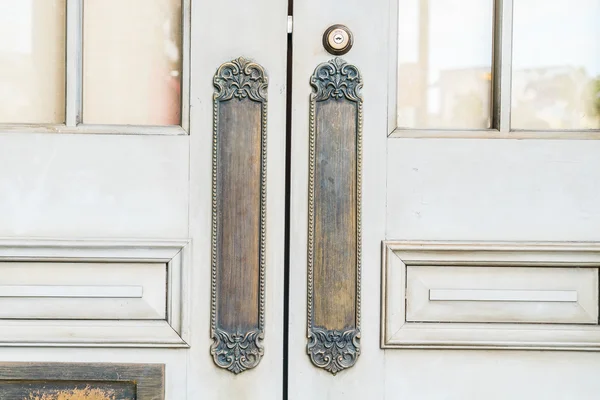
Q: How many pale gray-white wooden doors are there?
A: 2